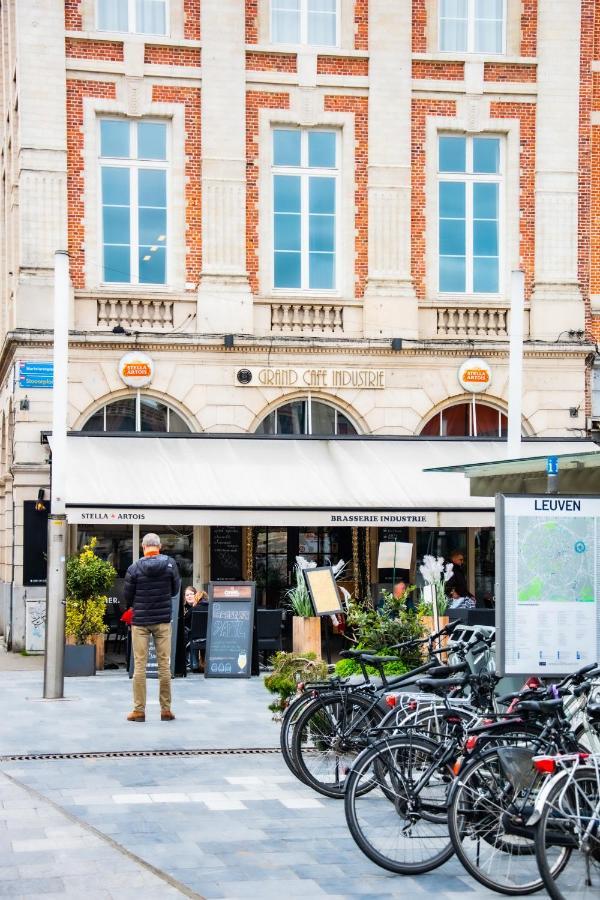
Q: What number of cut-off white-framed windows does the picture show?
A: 3